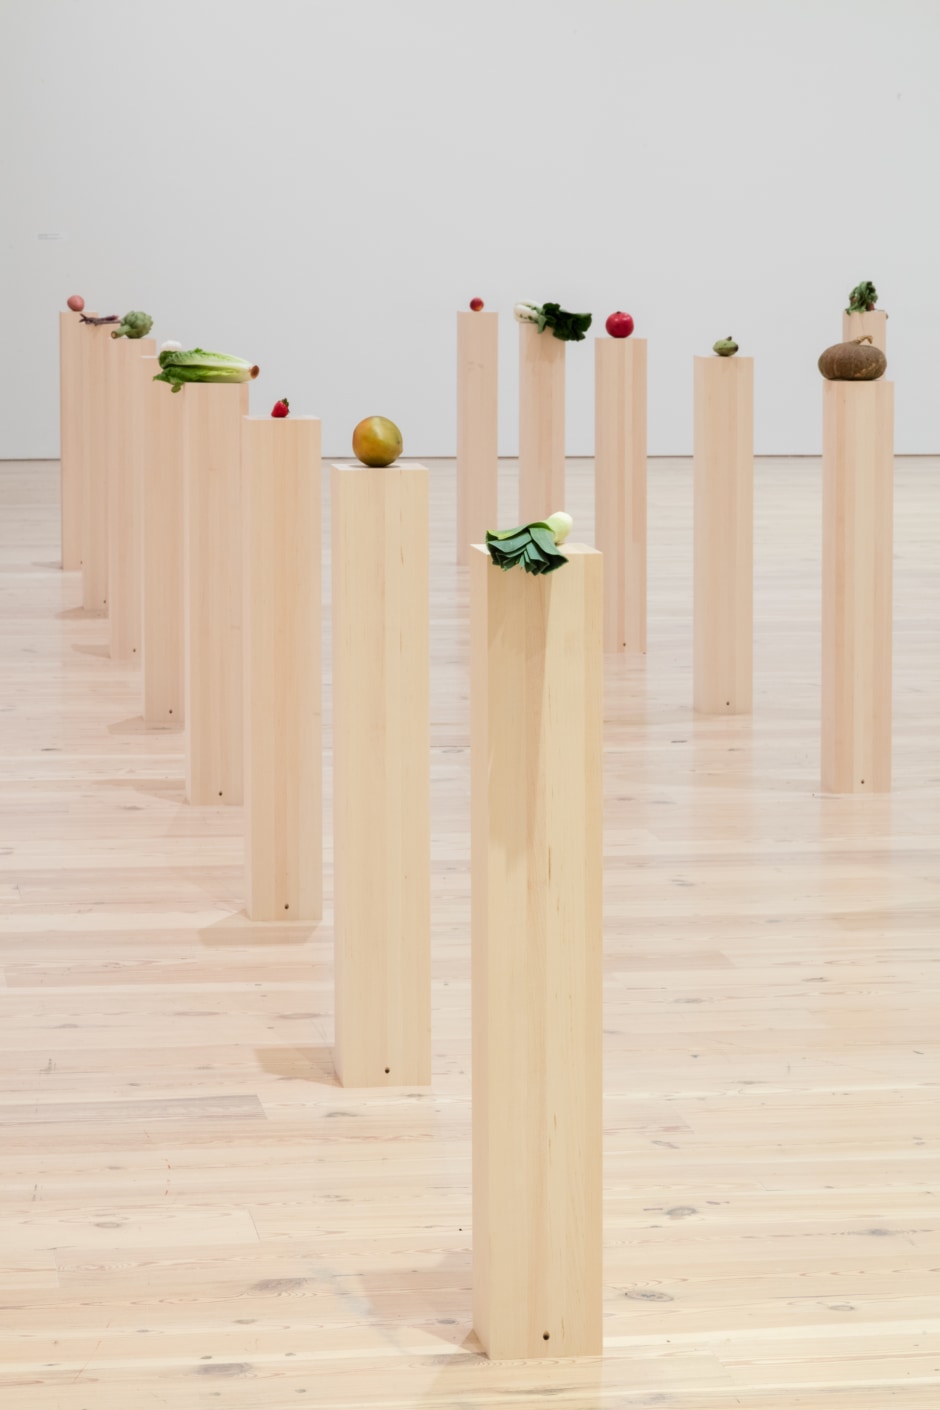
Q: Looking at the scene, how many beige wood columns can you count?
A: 14